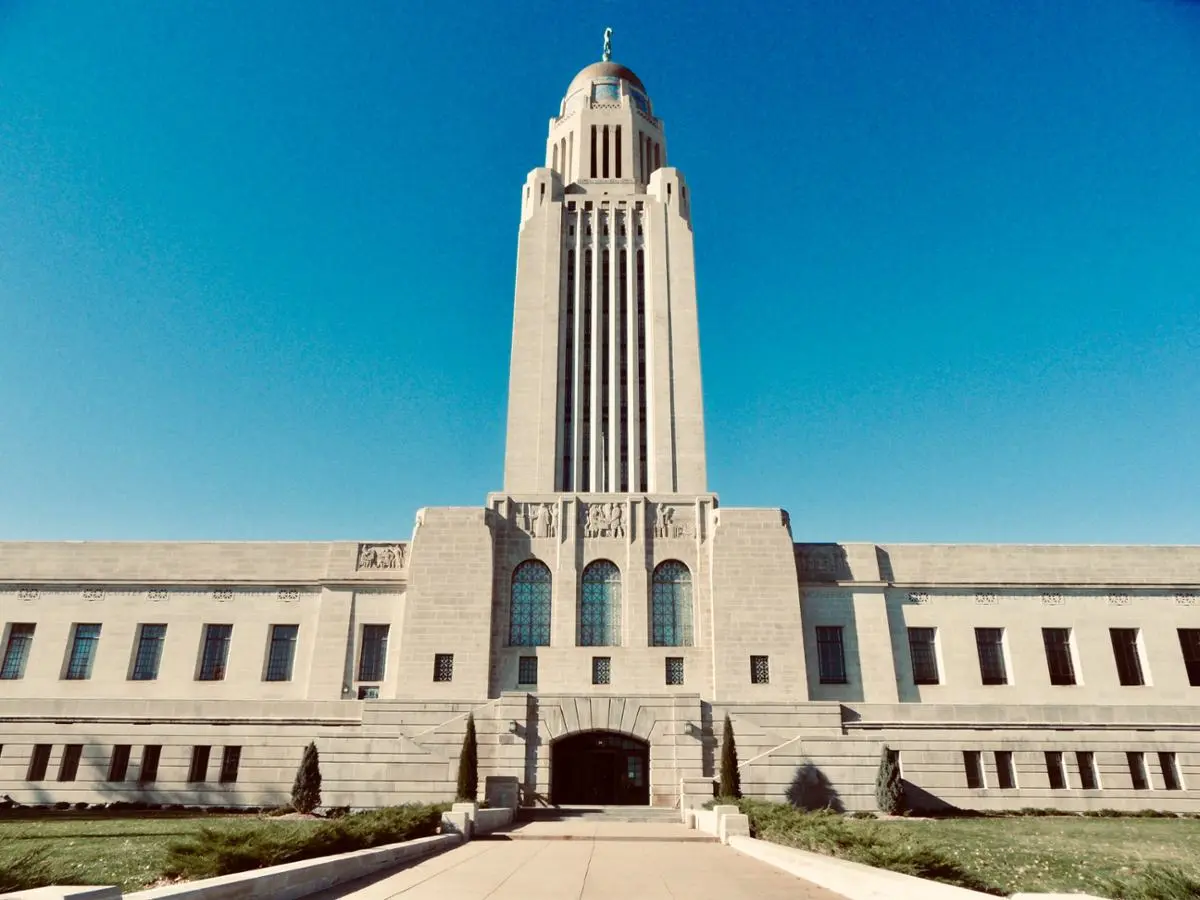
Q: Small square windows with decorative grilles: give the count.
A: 5